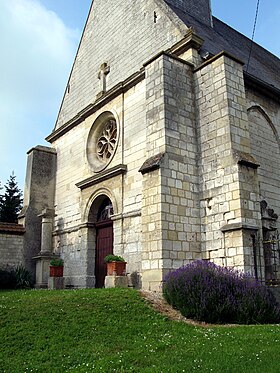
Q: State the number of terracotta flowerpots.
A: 2